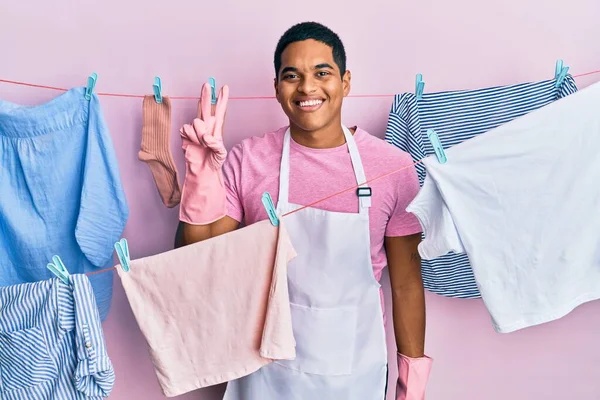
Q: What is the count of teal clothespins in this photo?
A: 9